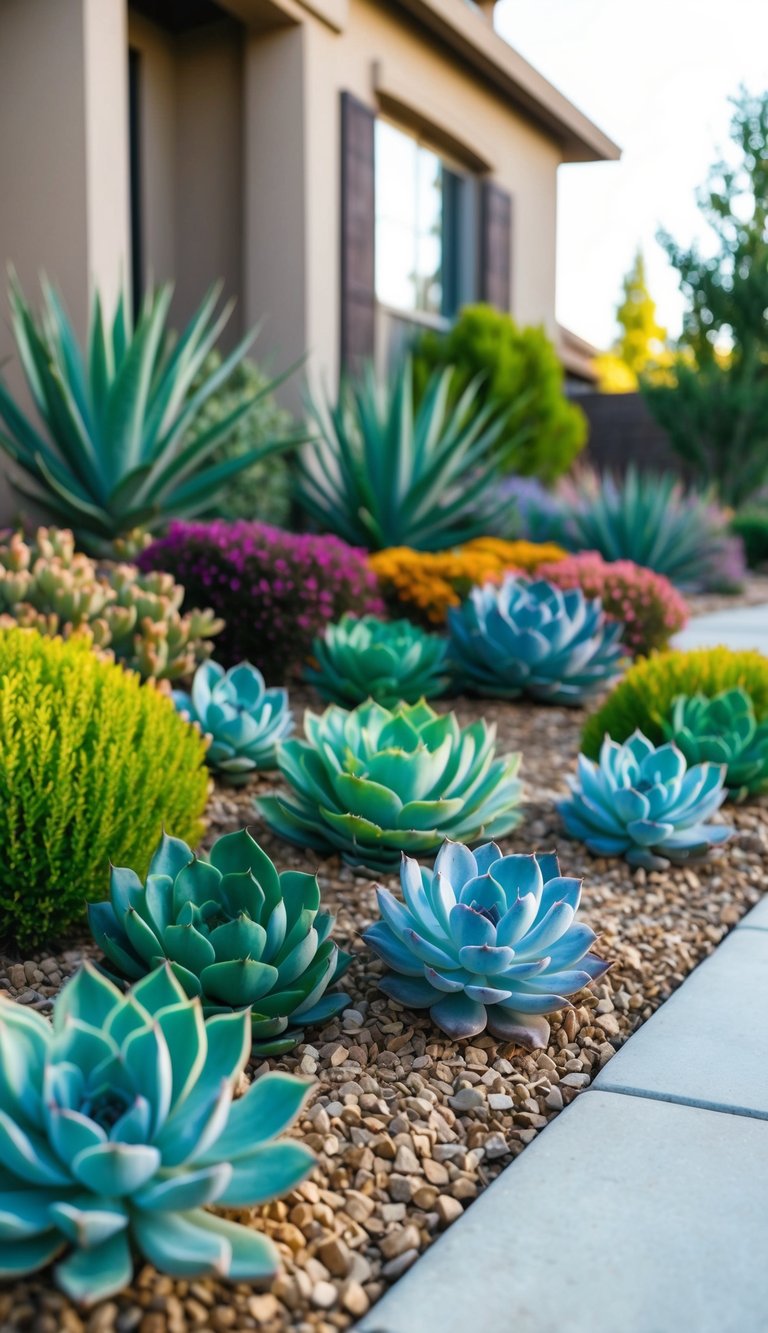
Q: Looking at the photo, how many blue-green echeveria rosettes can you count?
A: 9